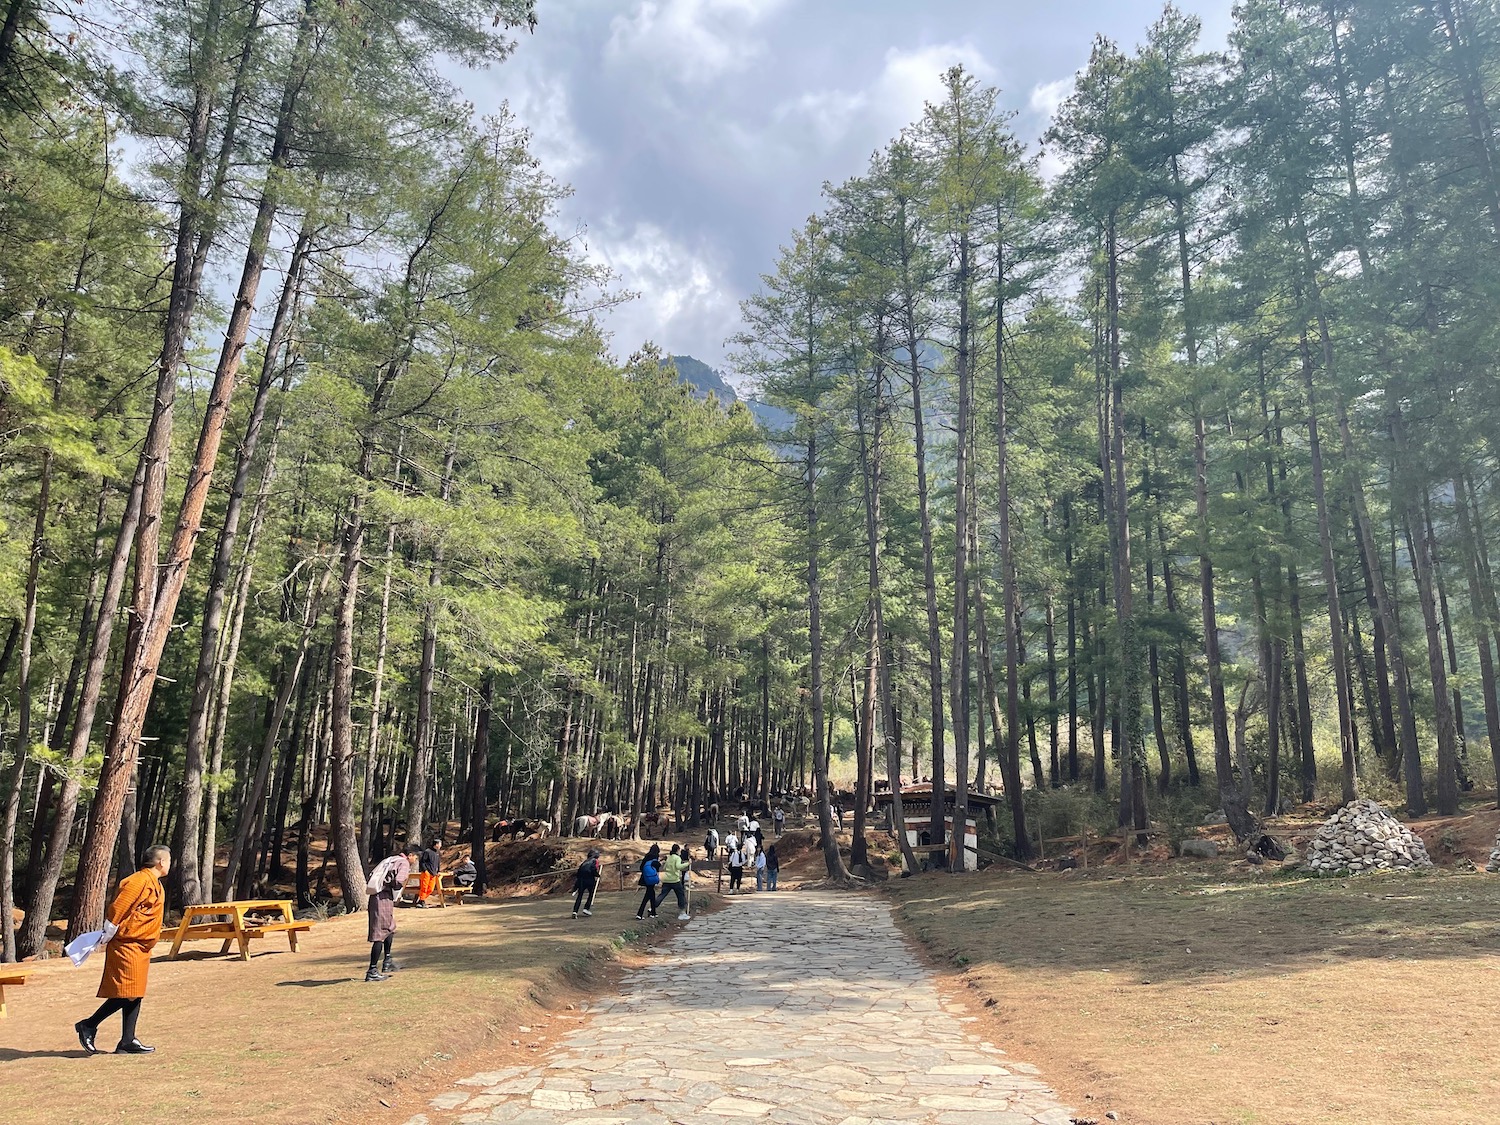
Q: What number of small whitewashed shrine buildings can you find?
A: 1